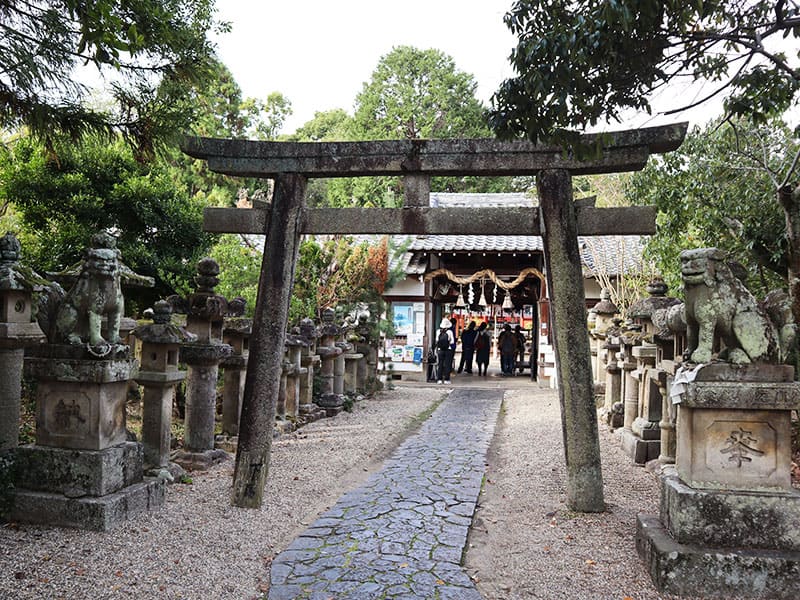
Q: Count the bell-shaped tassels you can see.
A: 3